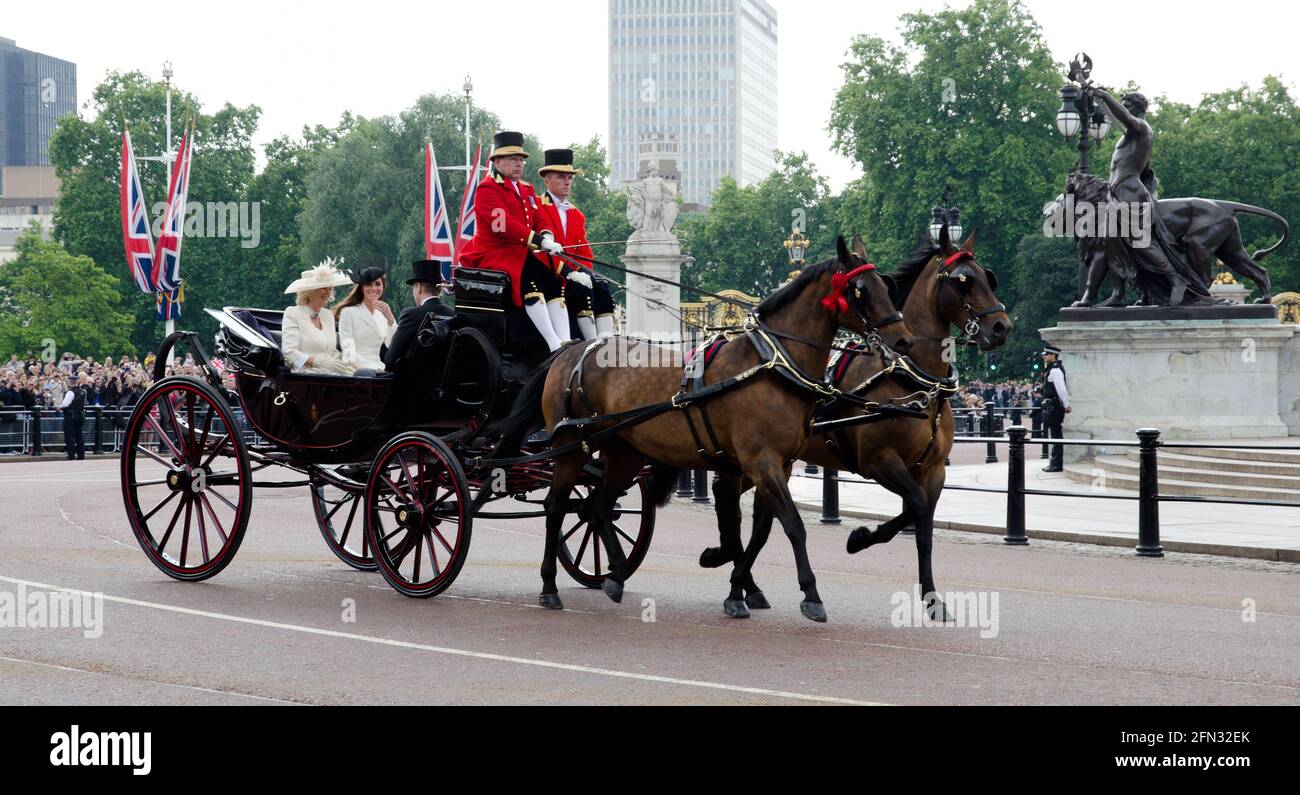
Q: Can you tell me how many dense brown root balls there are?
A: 0